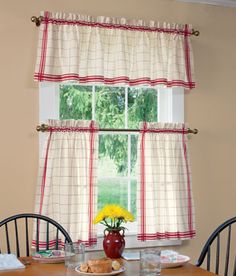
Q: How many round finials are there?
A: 4